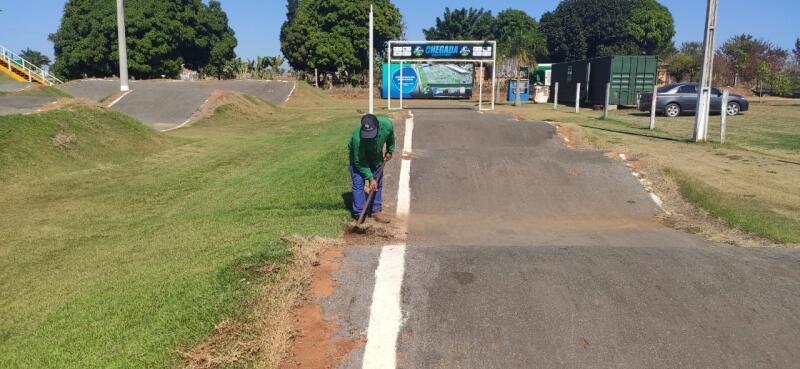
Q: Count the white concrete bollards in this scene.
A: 5